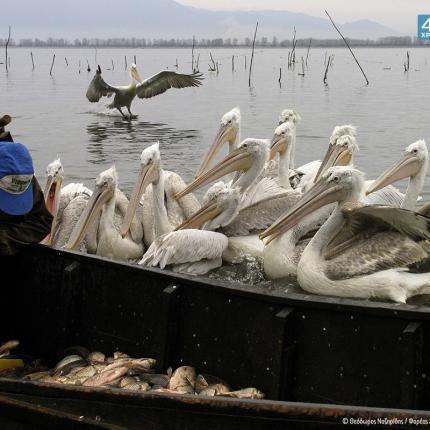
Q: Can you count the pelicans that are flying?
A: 1